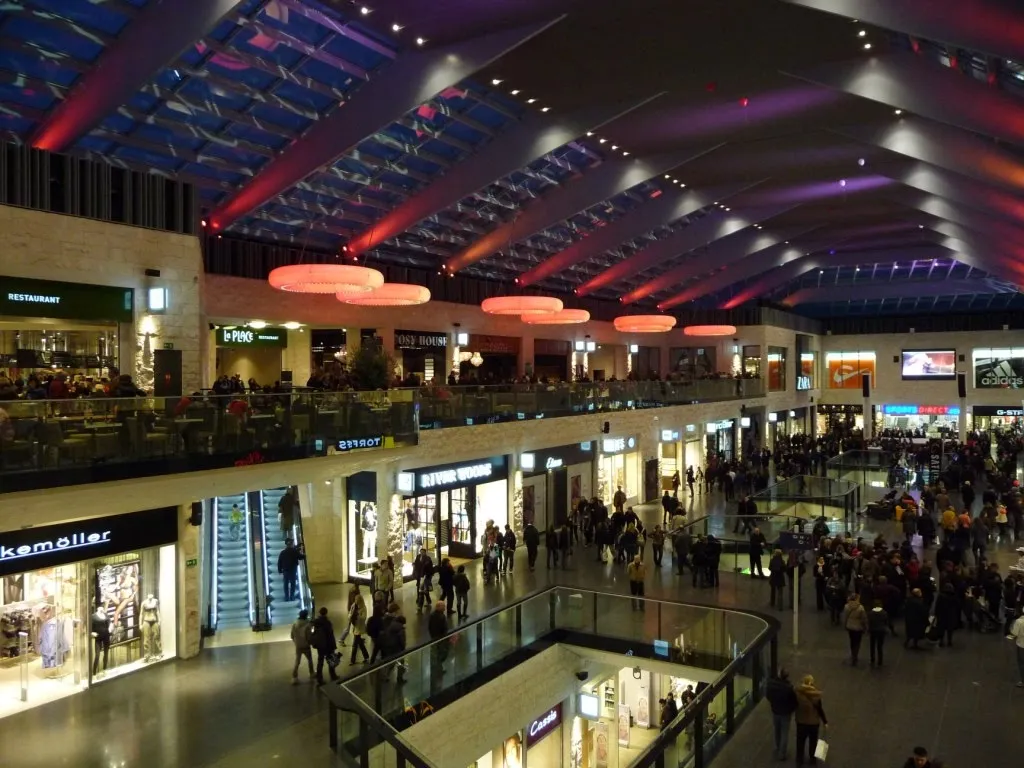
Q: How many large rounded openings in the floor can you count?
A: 4